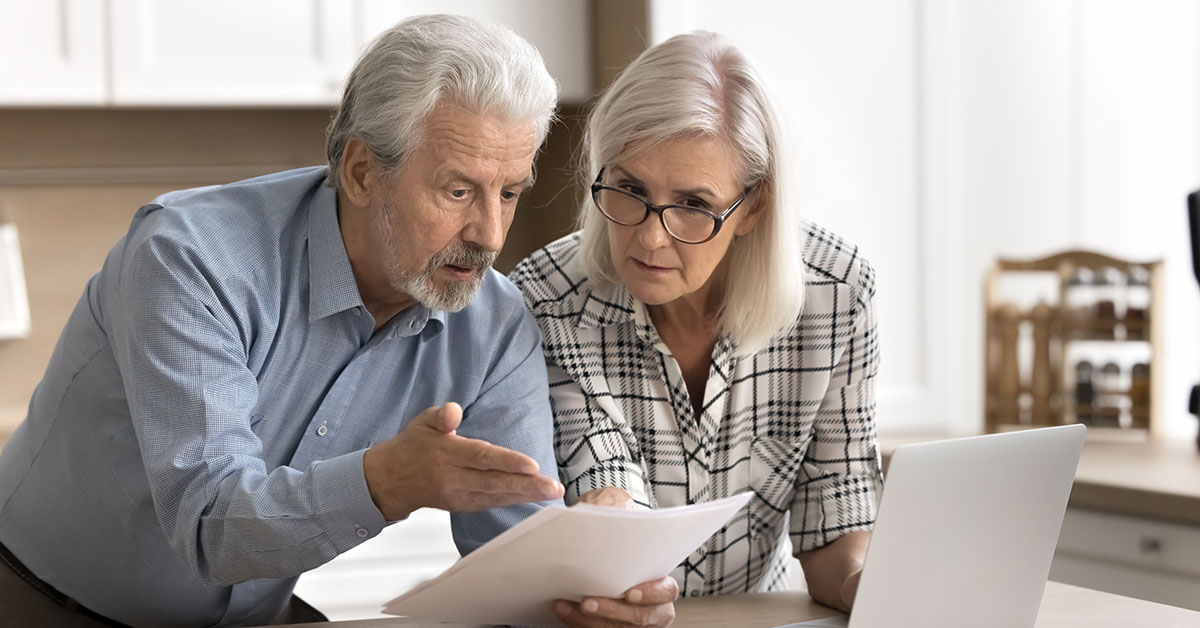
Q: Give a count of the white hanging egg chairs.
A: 0